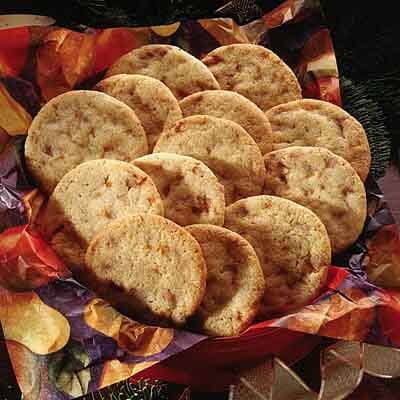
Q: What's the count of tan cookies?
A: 13